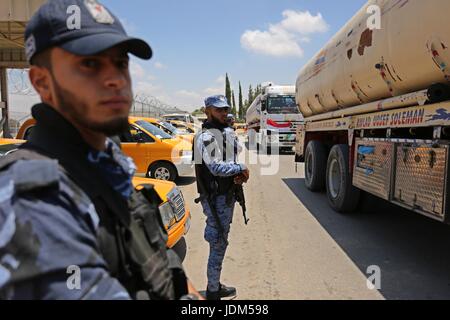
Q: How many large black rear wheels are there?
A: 2